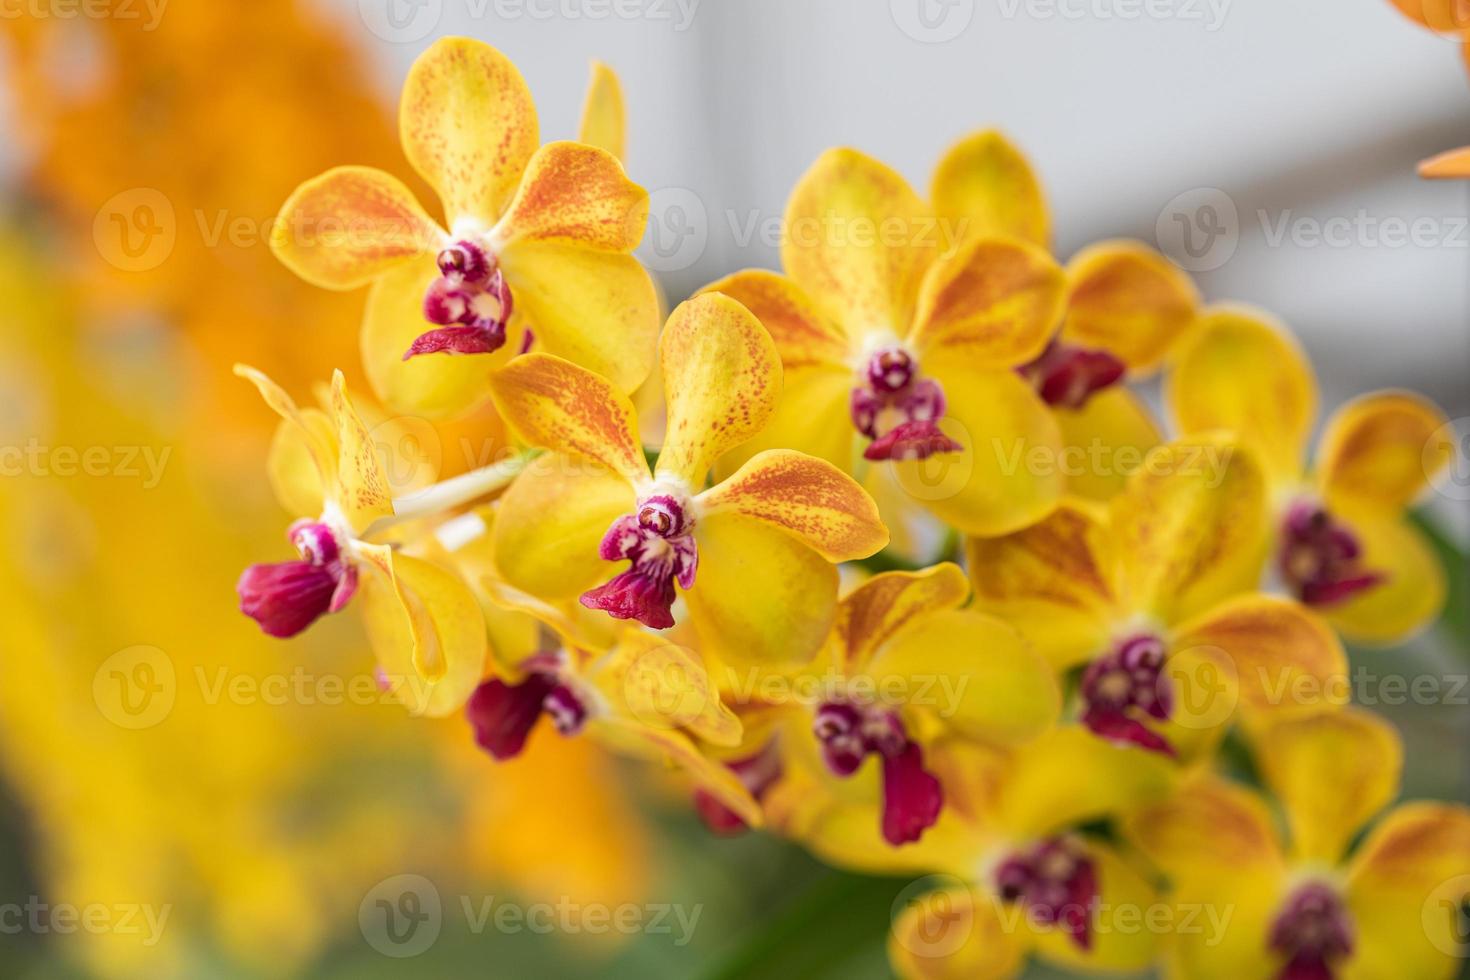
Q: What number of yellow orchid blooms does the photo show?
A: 12